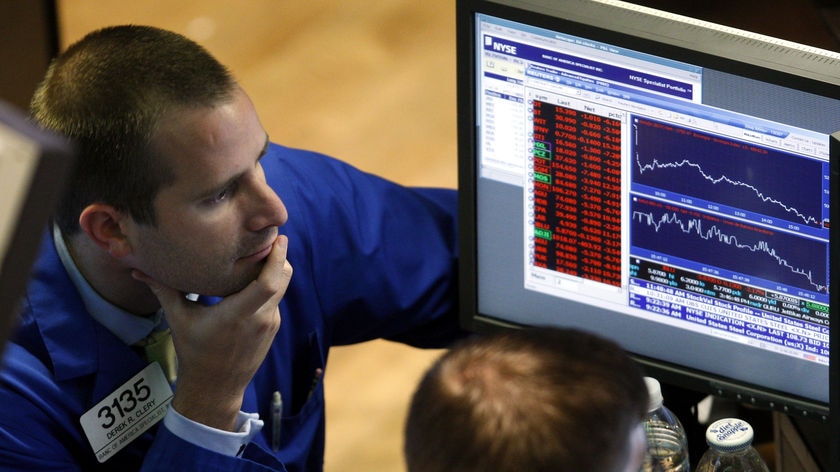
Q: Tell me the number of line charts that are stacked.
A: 2